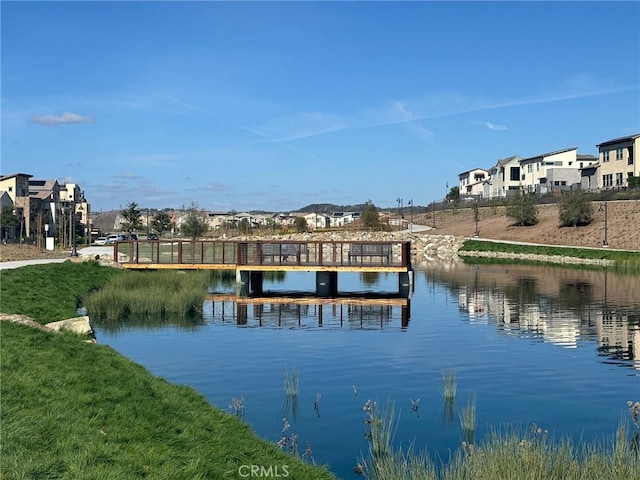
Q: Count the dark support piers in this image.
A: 3